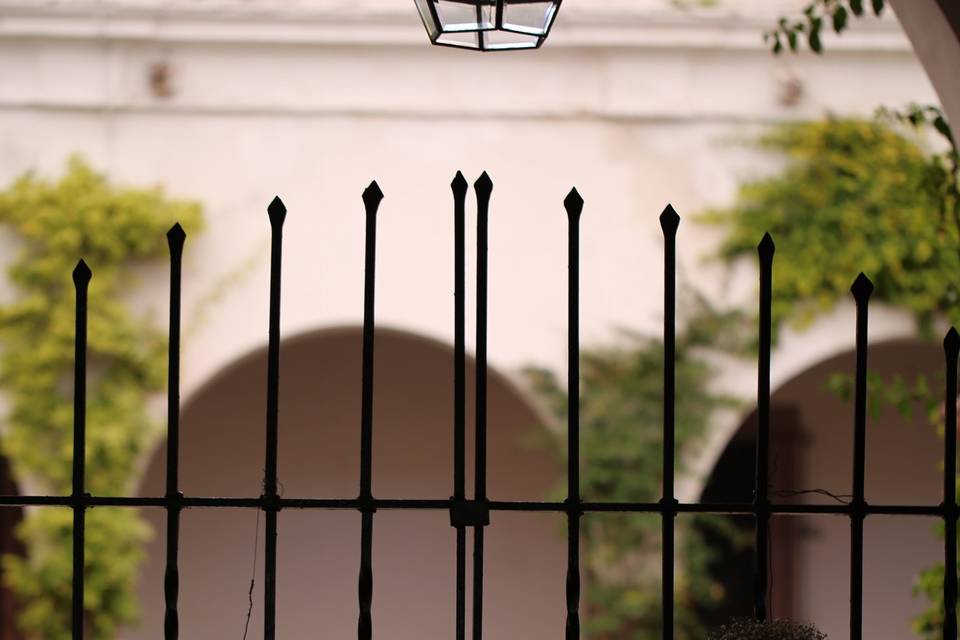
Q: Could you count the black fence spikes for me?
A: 11